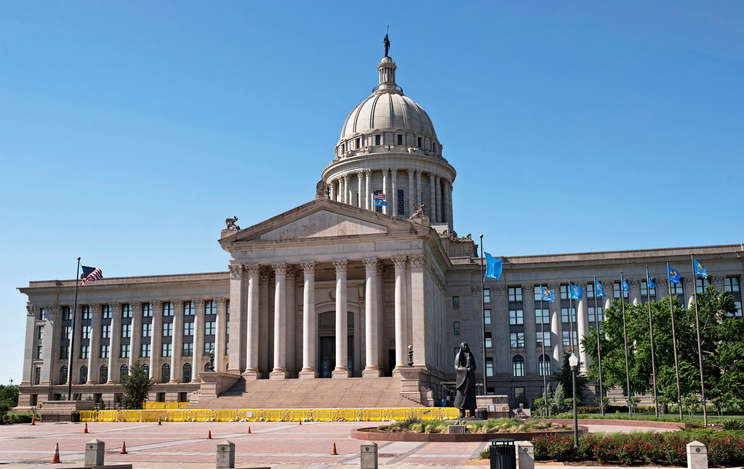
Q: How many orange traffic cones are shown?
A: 9